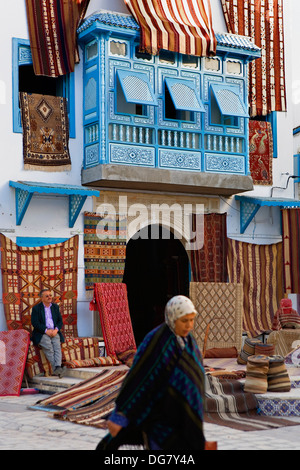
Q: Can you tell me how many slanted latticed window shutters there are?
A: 3